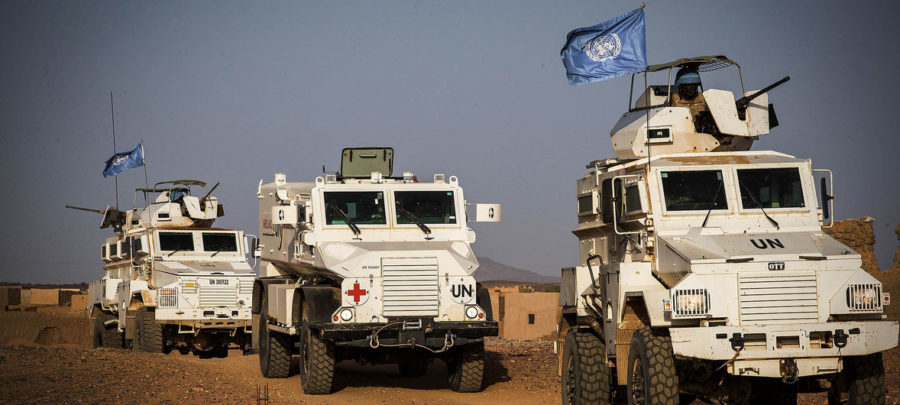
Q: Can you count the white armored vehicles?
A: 3